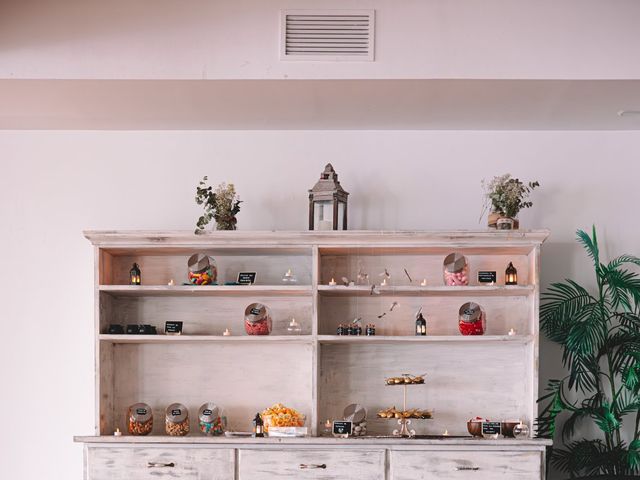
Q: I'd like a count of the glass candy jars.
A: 8